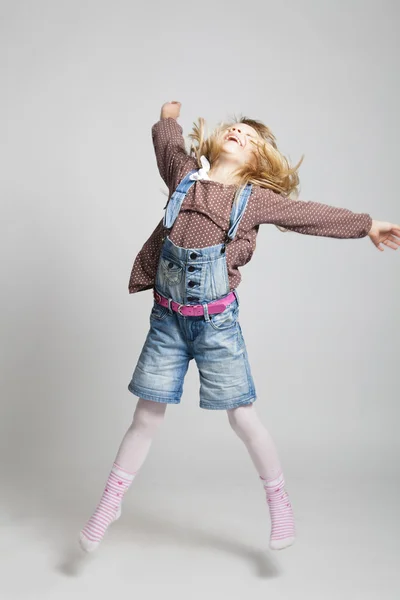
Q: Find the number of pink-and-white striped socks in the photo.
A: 2